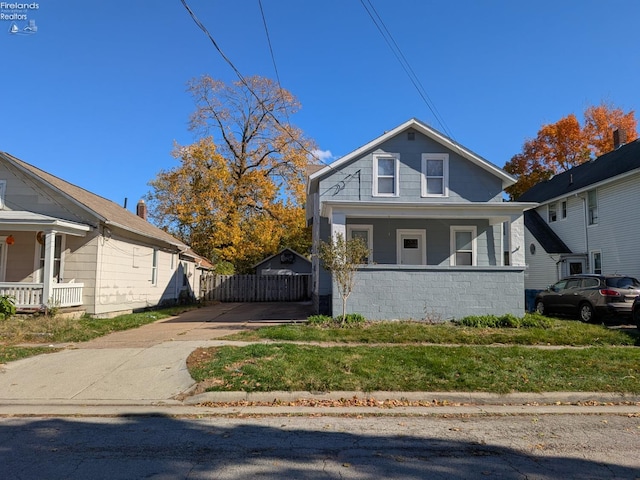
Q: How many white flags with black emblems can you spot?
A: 0